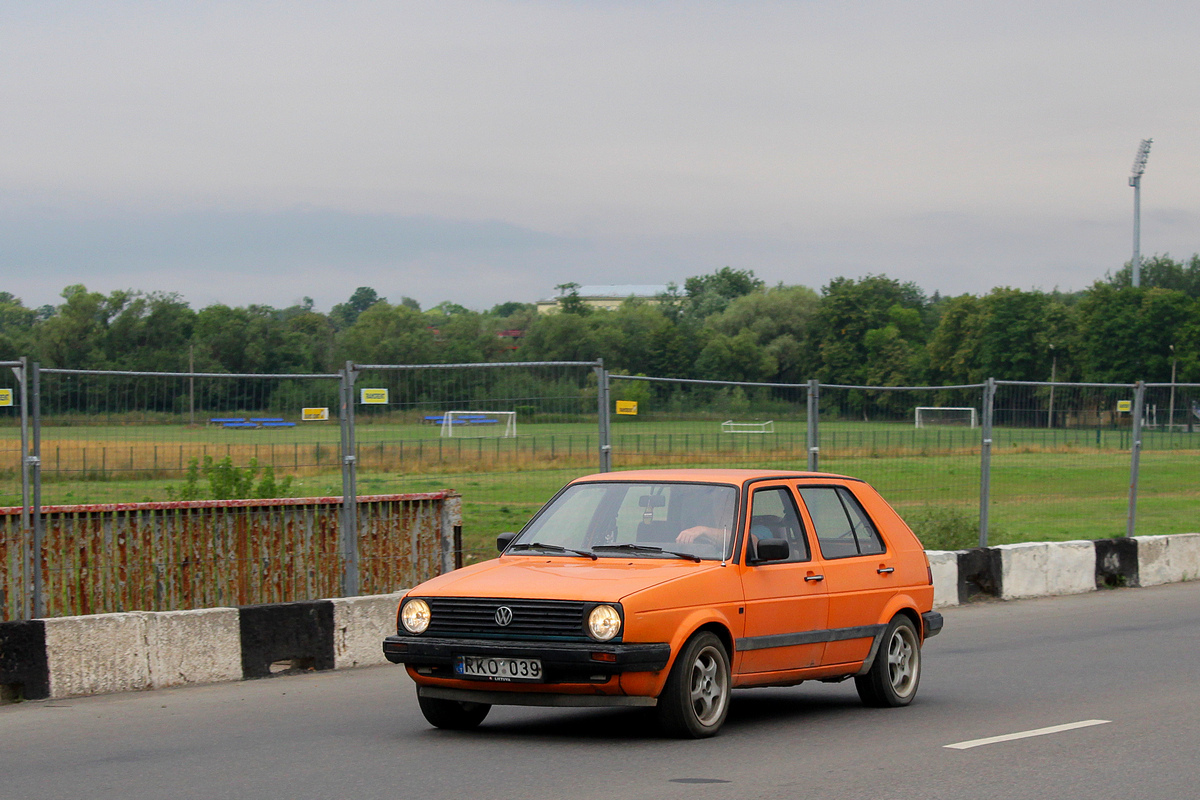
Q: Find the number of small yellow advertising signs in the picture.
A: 5